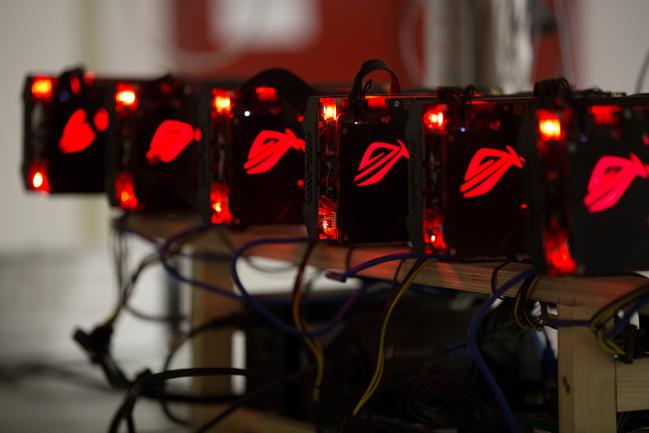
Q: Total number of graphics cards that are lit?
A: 6